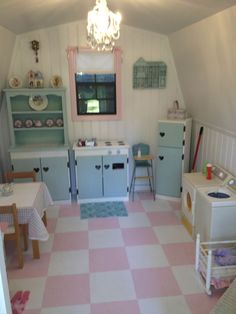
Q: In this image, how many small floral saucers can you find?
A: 4